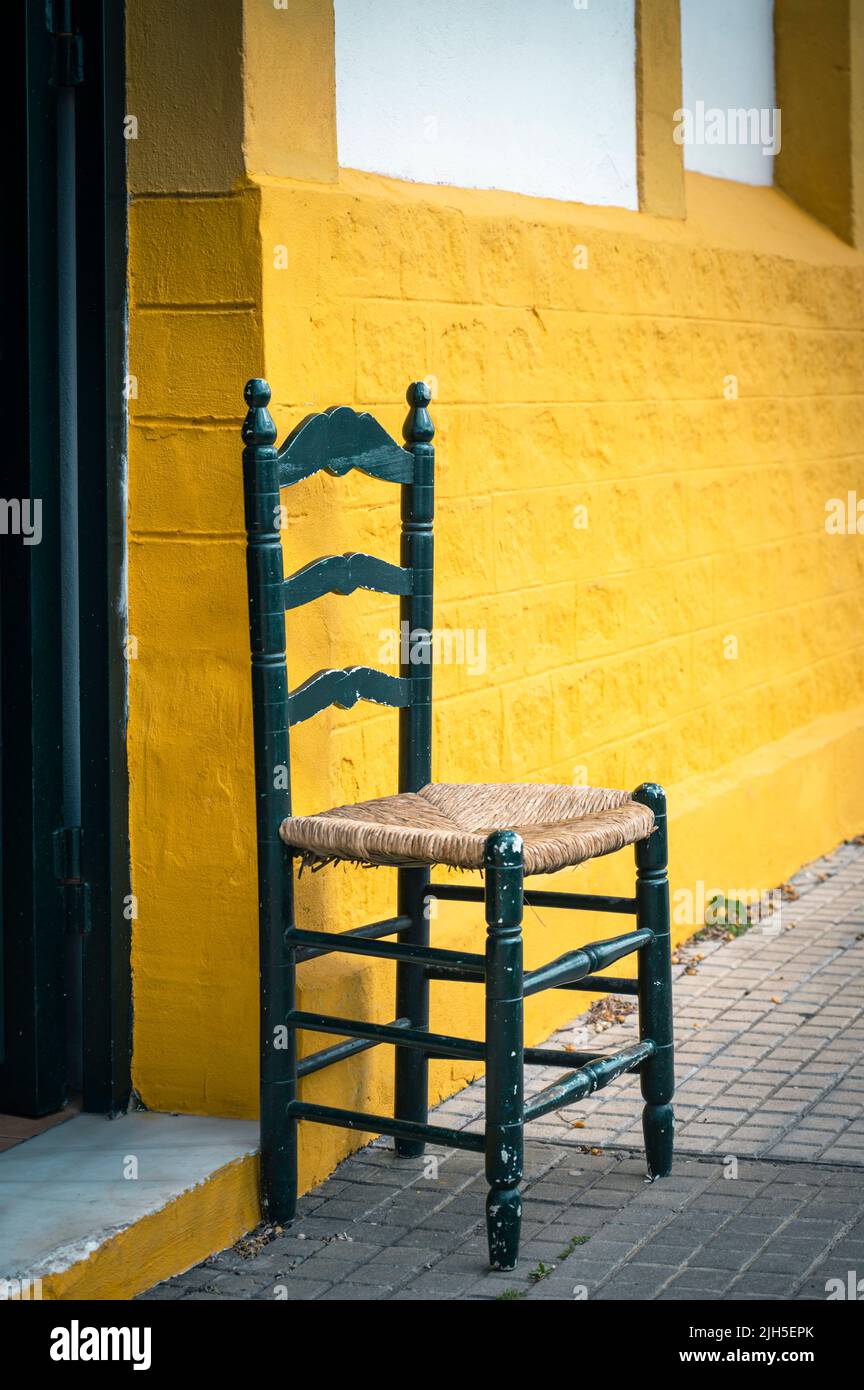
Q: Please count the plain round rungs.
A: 8